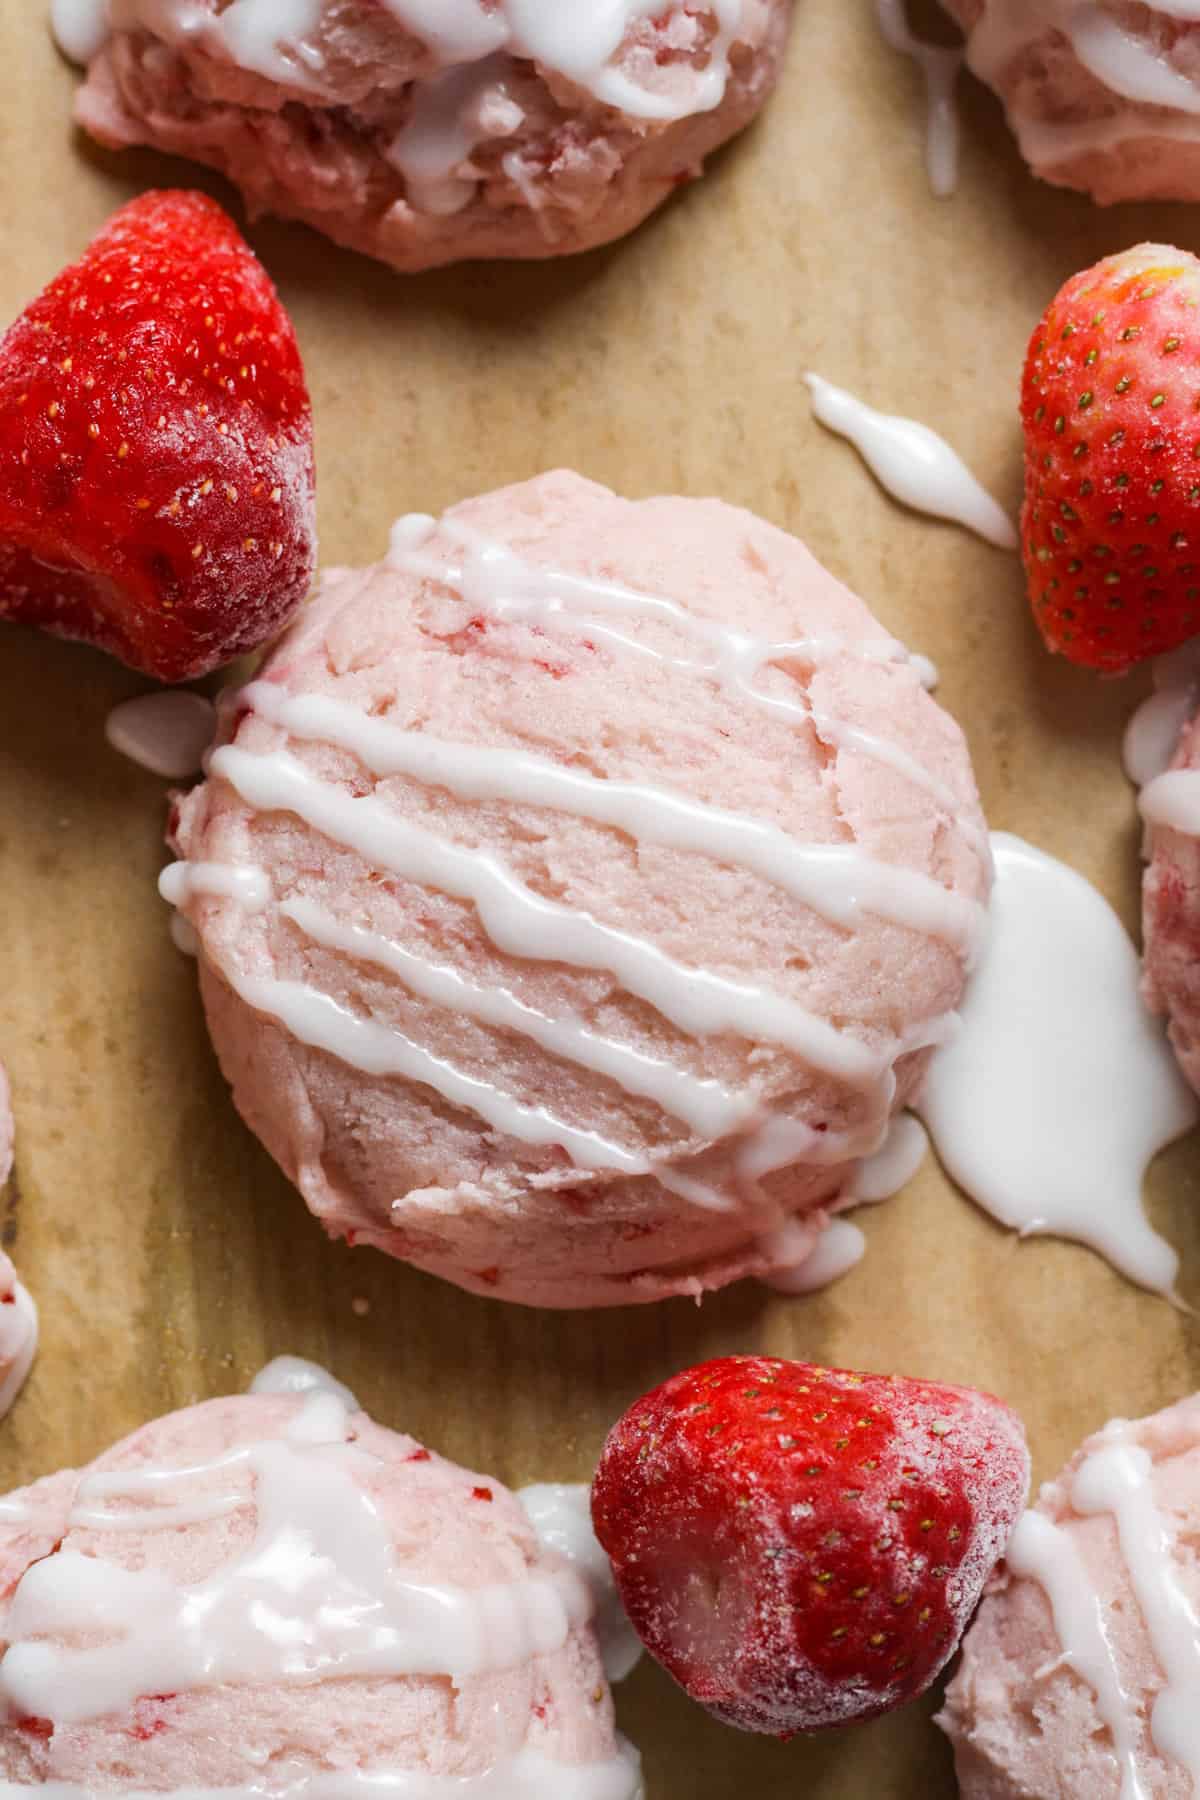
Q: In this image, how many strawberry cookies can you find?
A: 7